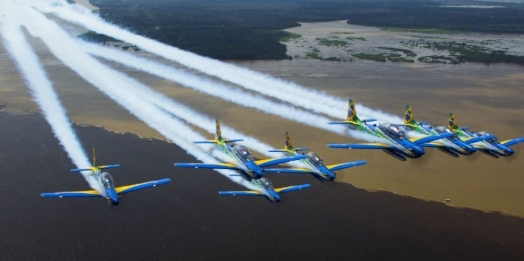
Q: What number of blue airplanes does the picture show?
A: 7